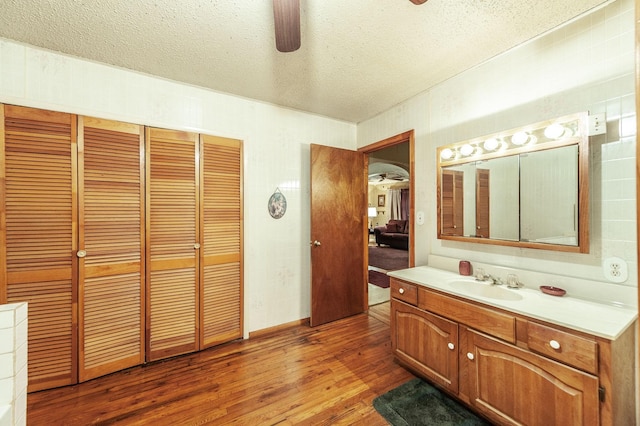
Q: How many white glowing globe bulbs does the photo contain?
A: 5